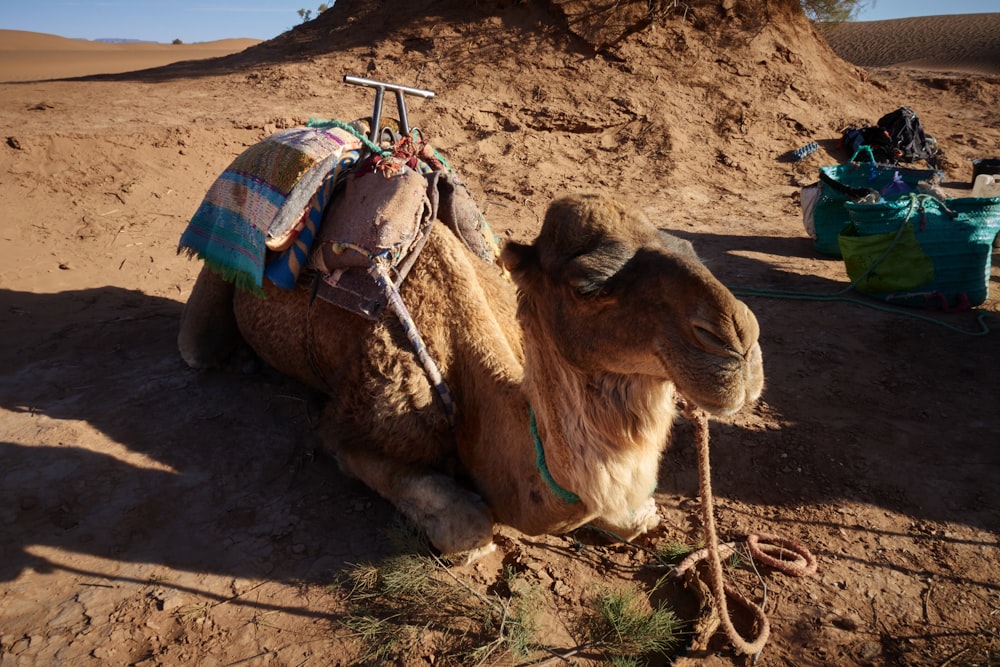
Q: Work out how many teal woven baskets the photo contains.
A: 2